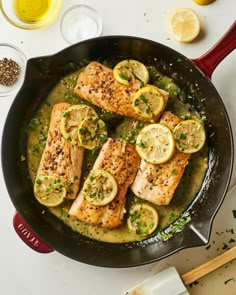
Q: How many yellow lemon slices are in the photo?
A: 9